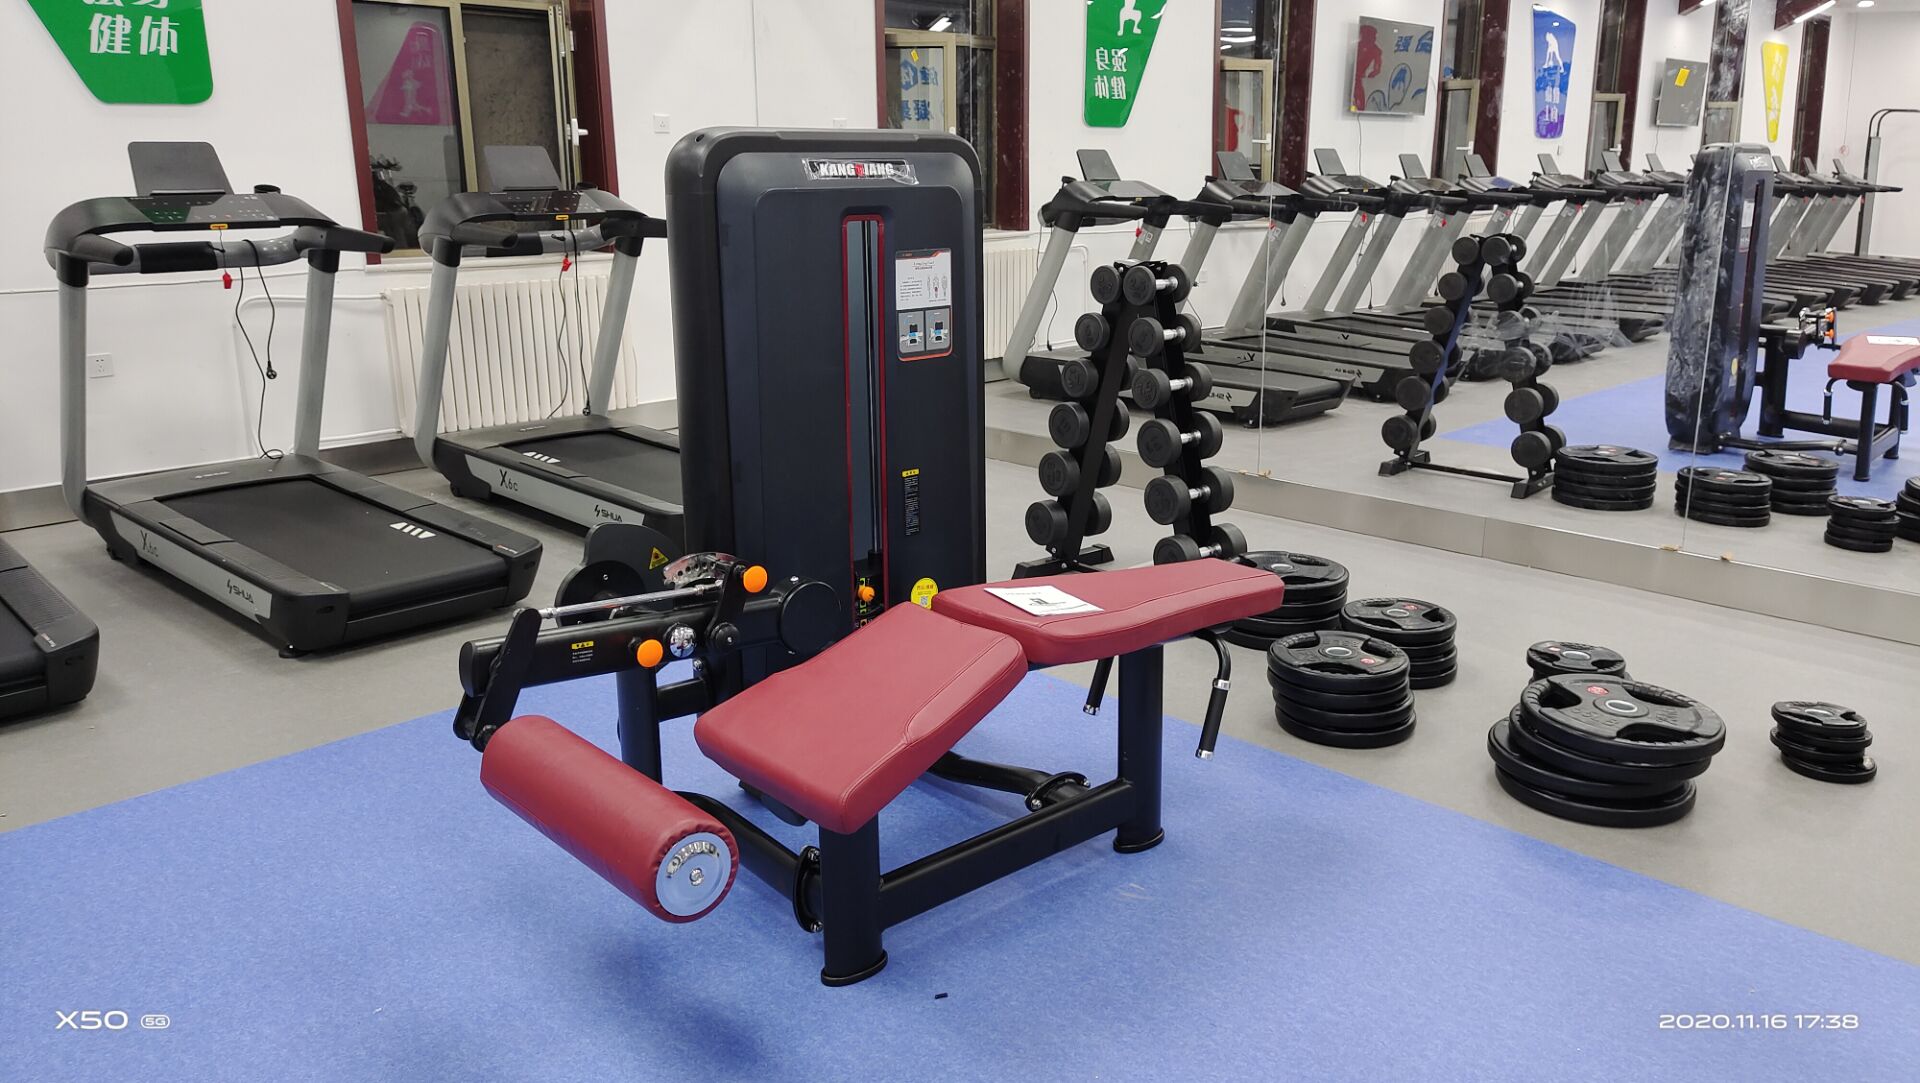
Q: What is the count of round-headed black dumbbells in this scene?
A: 12